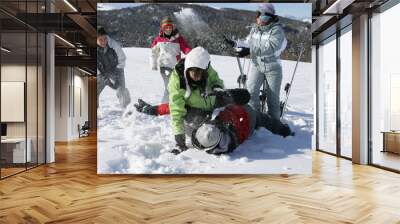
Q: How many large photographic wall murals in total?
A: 1